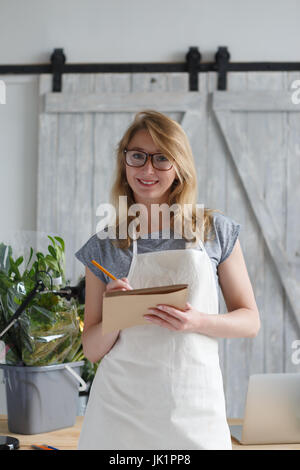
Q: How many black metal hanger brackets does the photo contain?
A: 3